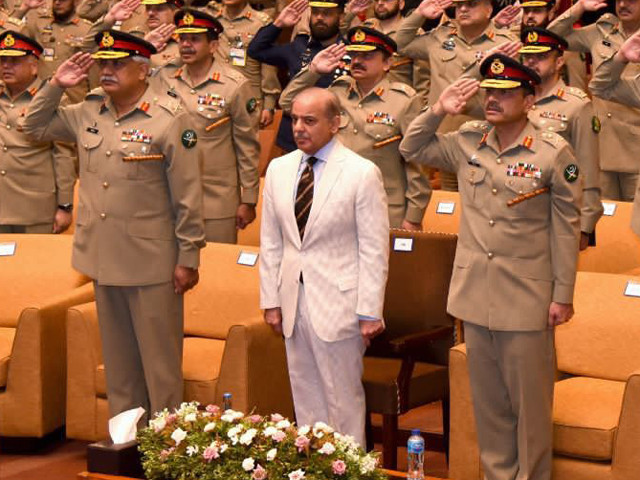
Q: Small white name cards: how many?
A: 6